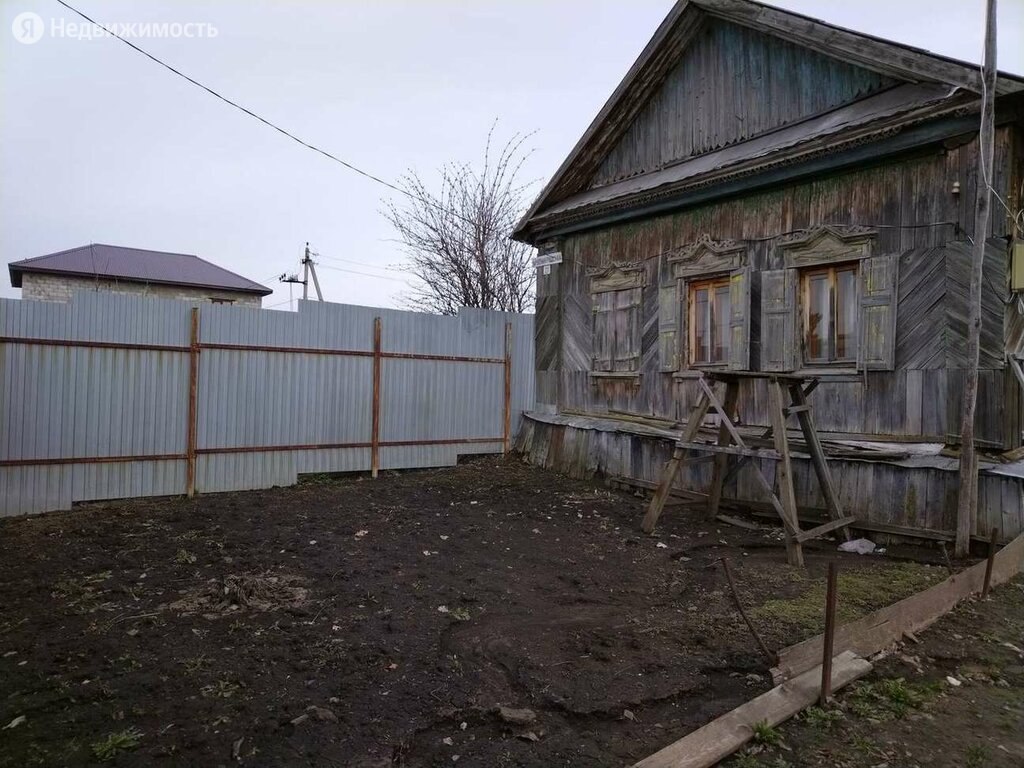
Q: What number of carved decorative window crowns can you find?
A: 3